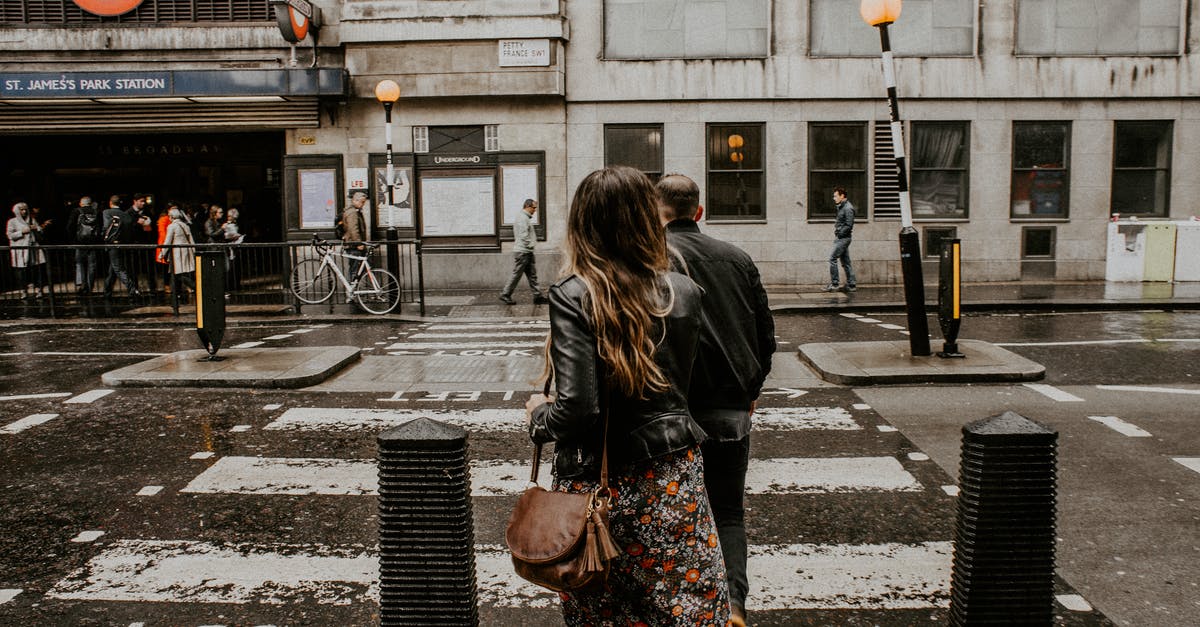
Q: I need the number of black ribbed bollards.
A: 2